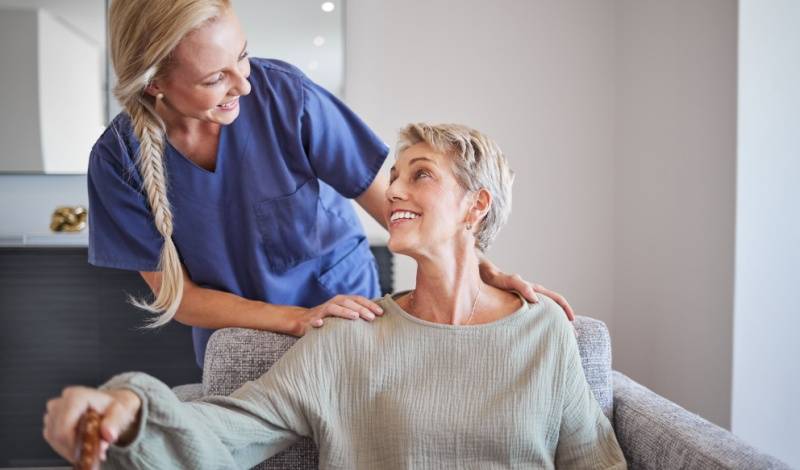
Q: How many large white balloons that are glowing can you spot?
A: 0